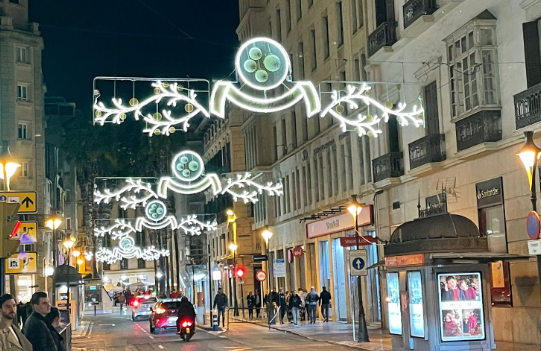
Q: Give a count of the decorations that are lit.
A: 4